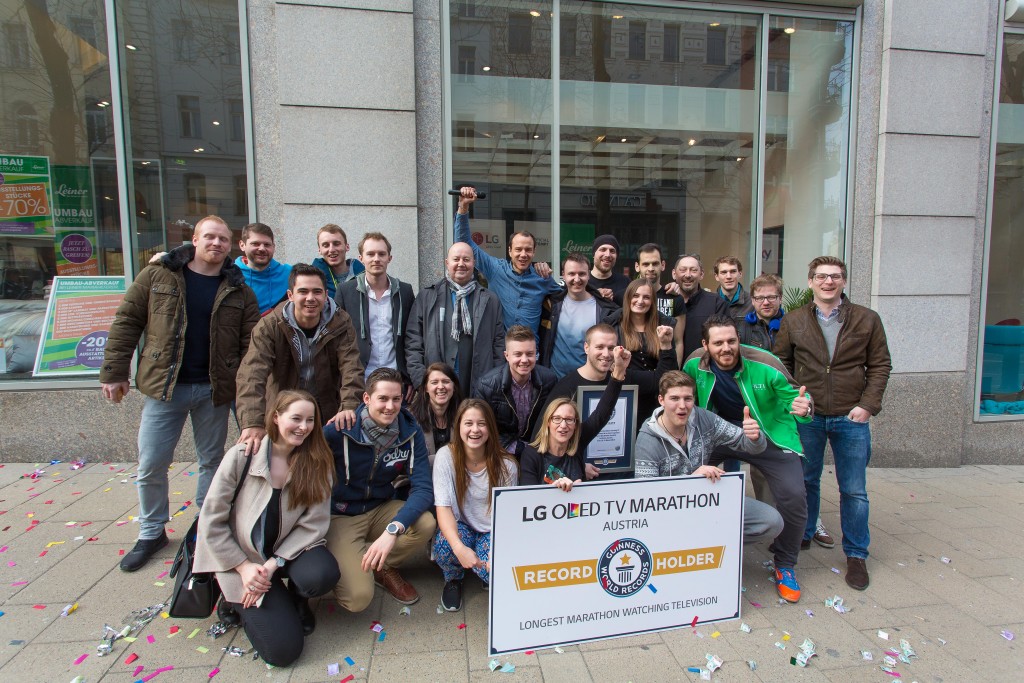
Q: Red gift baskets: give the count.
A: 0